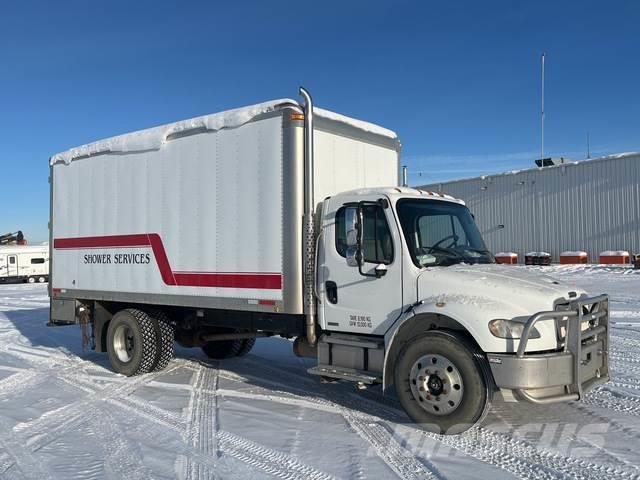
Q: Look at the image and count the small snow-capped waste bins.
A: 4